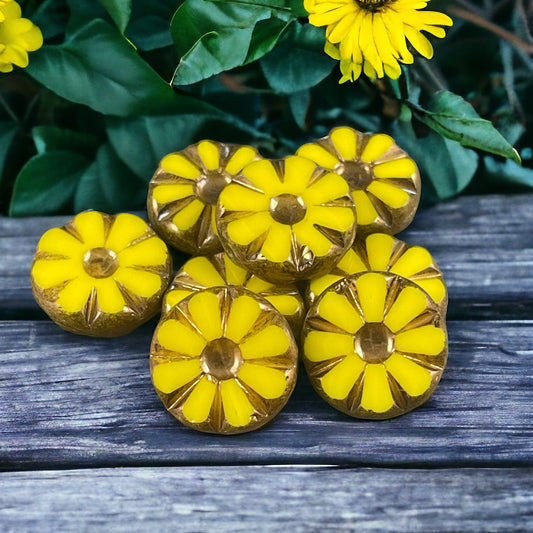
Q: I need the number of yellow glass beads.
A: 8